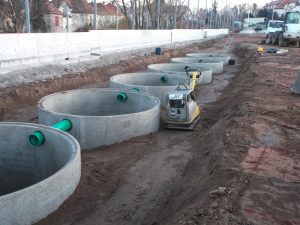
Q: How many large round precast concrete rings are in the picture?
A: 6